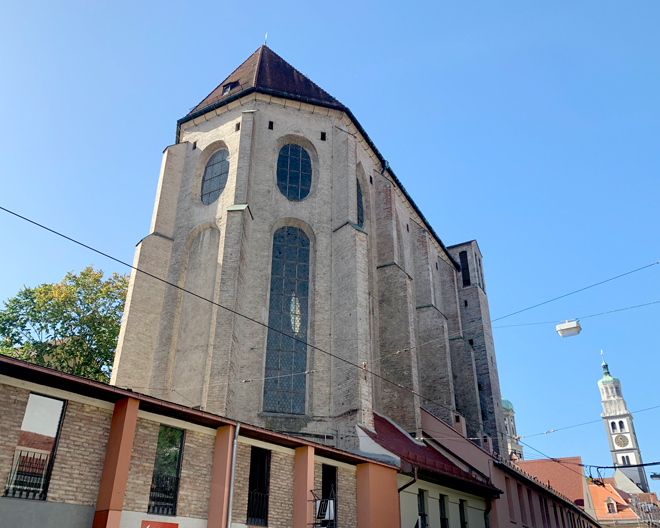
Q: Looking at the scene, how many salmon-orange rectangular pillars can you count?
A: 4